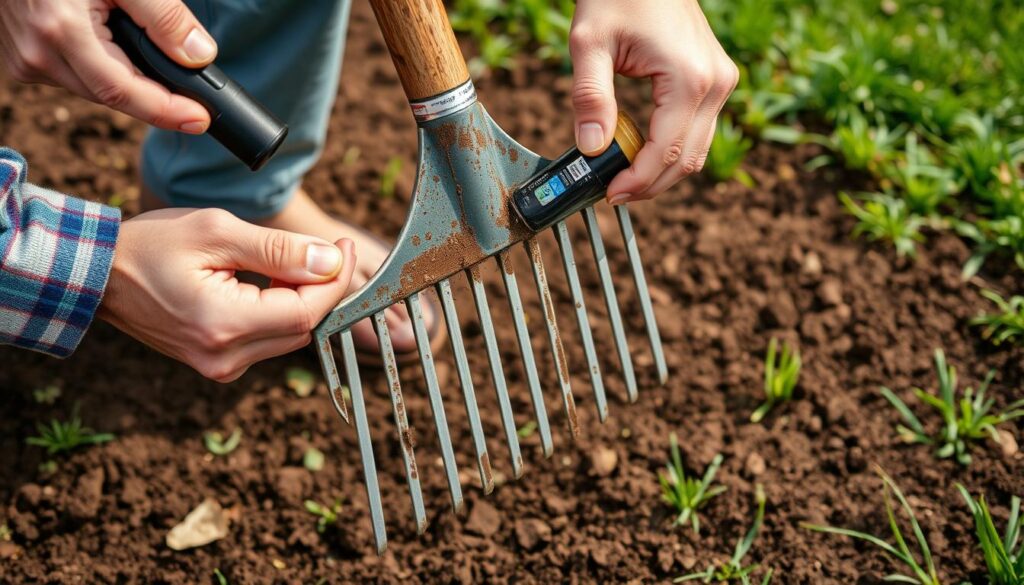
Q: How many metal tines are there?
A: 11